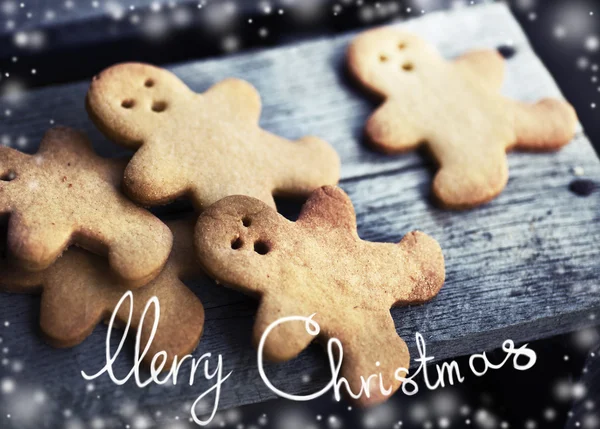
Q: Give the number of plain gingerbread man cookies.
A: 5